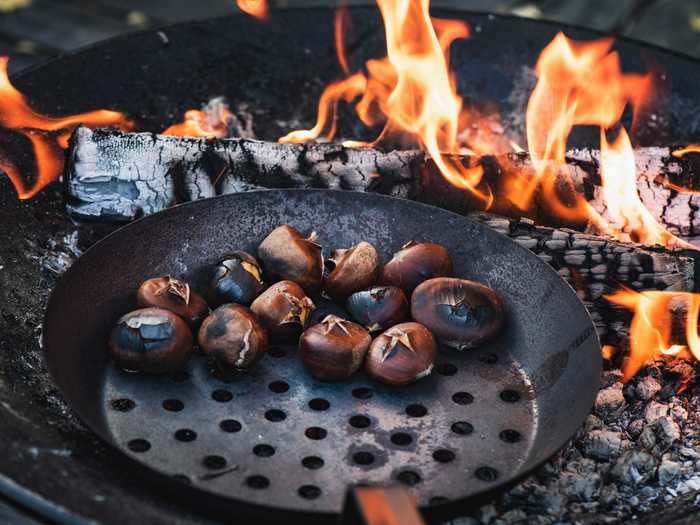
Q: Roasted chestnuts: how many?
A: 12